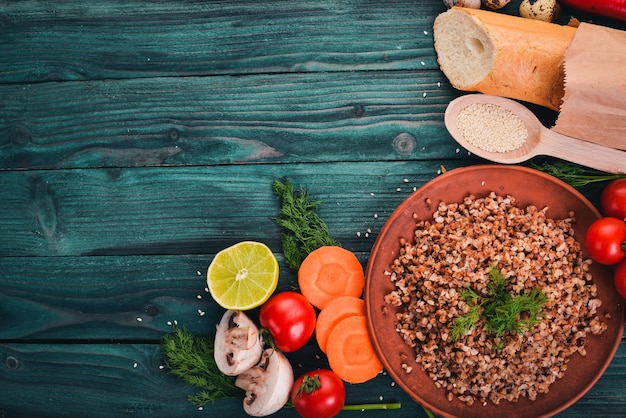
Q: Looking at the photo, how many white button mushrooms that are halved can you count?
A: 2